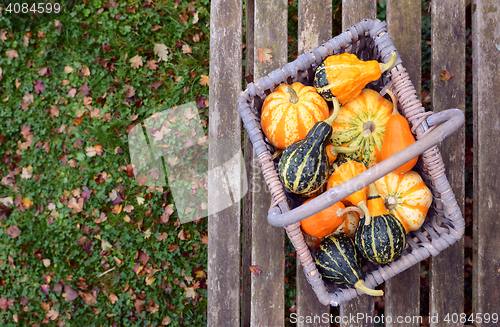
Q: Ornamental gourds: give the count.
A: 12